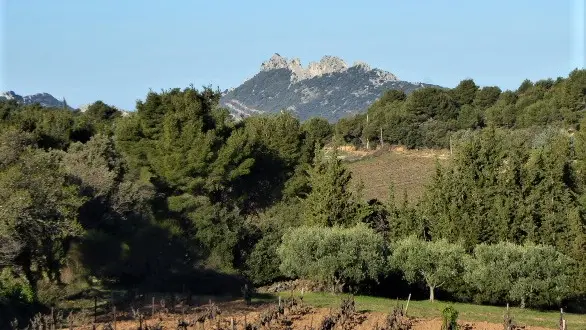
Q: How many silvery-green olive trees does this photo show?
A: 3